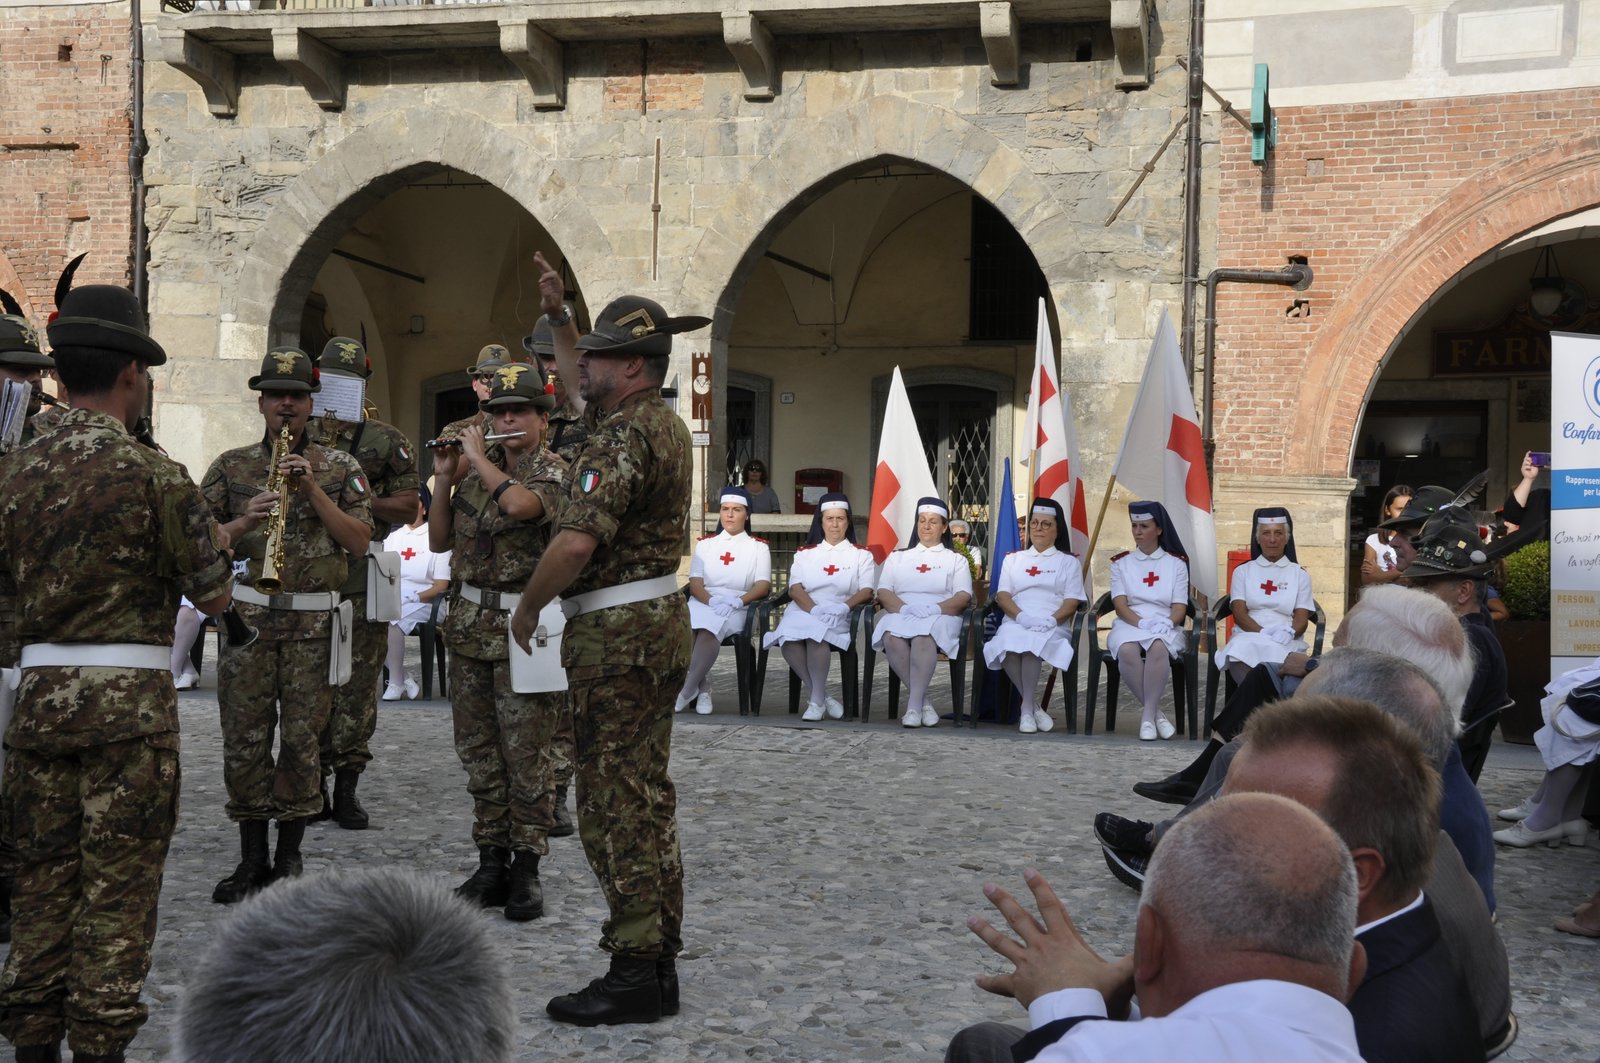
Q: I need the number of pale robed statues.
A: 0